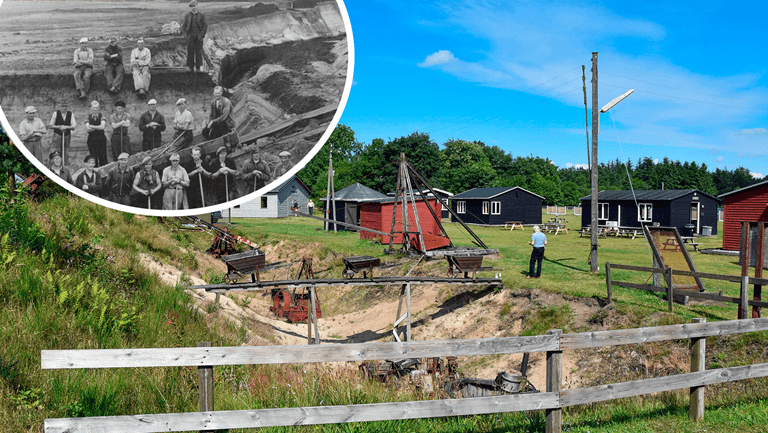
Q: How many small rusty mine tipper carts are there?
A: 3